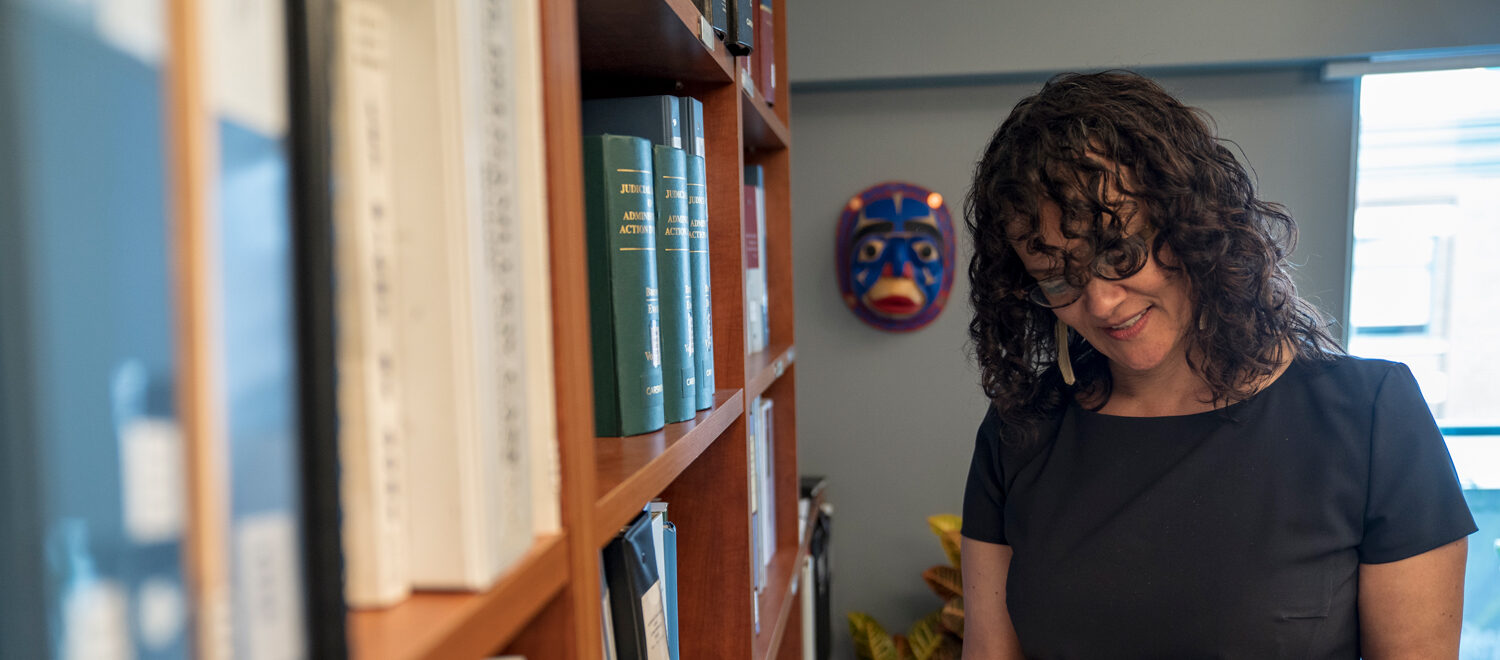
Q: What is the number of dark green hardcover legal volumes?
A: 3